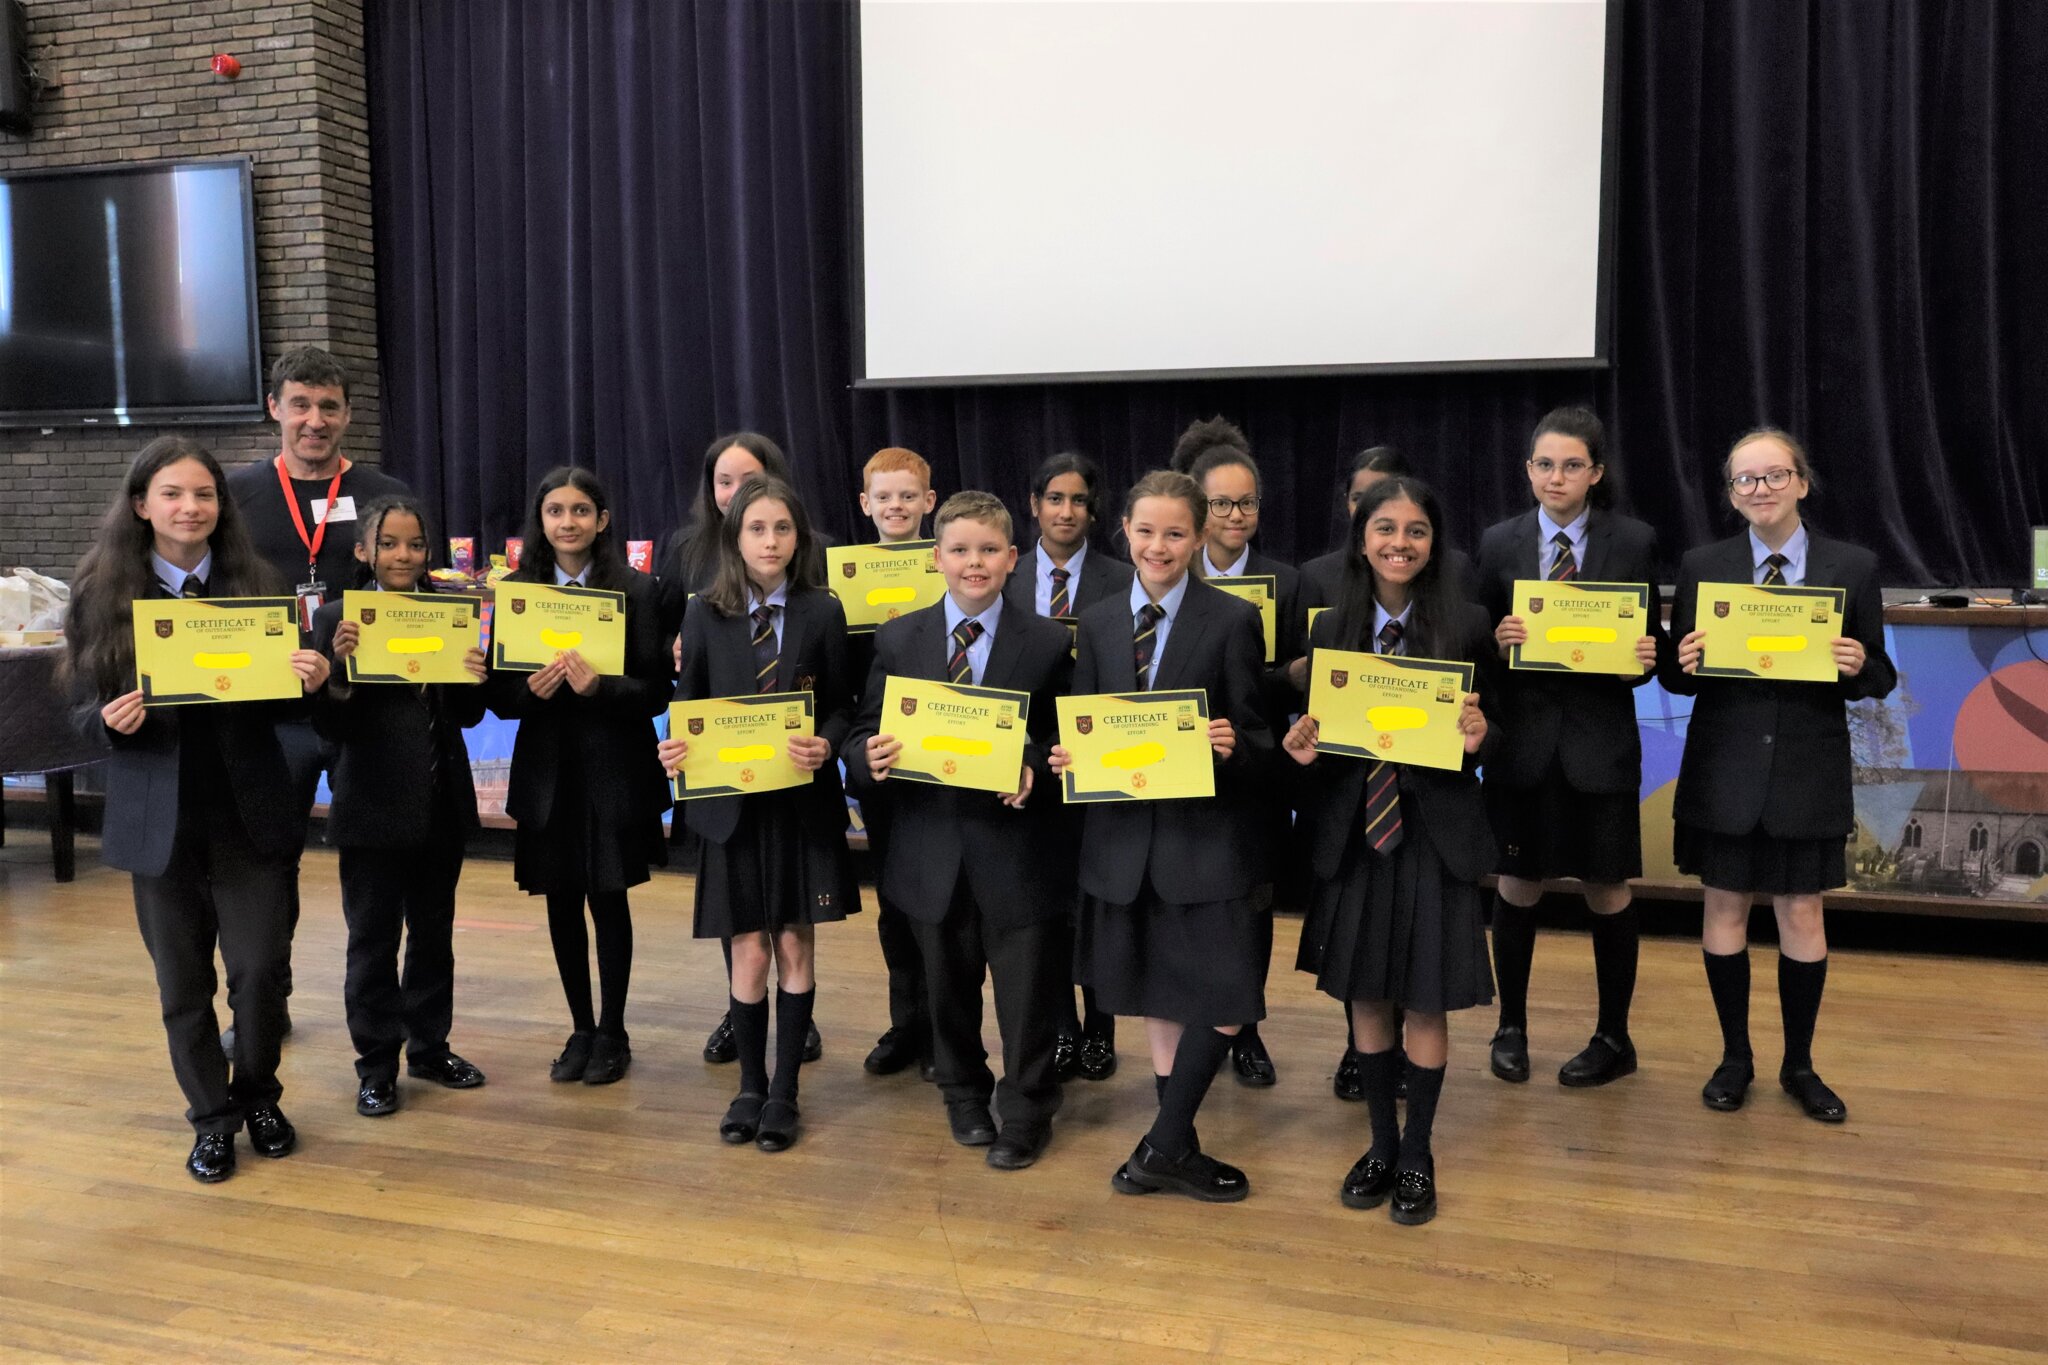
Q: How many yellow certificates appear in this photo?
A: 14